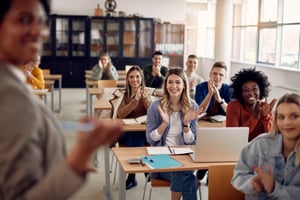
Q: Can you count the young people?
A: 9